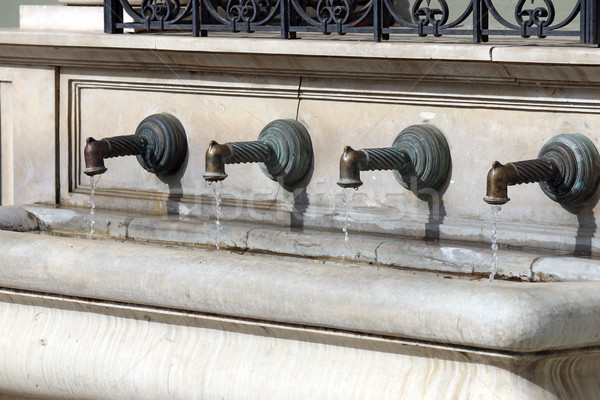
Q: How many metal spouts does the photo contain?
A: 4